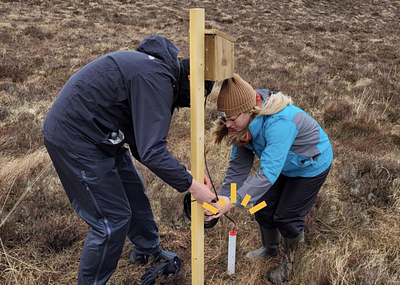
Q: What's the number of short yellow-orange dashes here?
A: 5